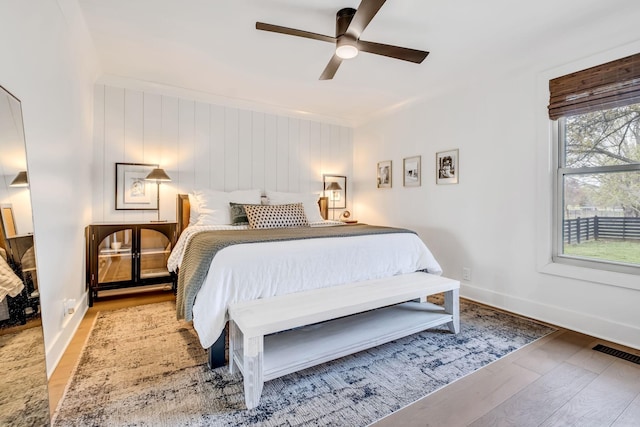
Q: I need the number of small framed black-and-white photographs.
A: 3